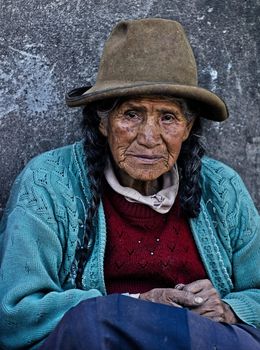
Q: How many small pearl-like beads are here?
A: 3